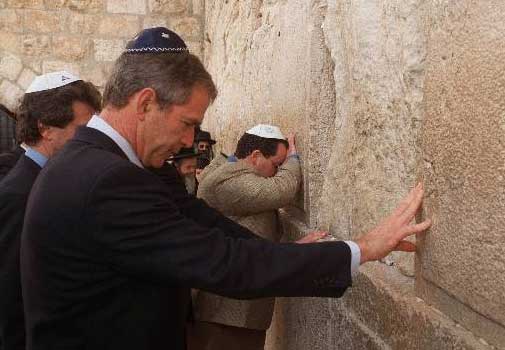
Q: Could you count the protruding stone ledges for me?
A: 1